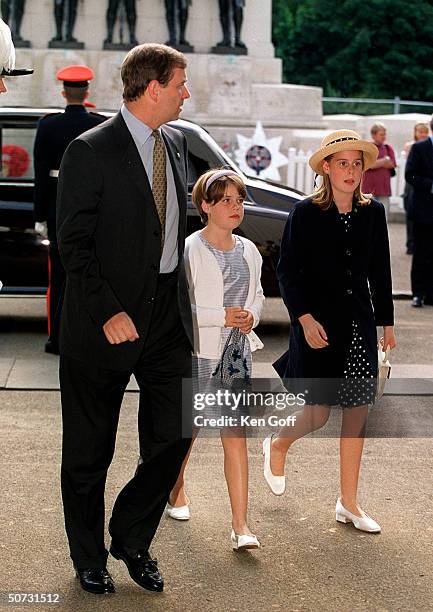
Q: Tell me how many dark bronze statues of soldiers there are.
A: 5